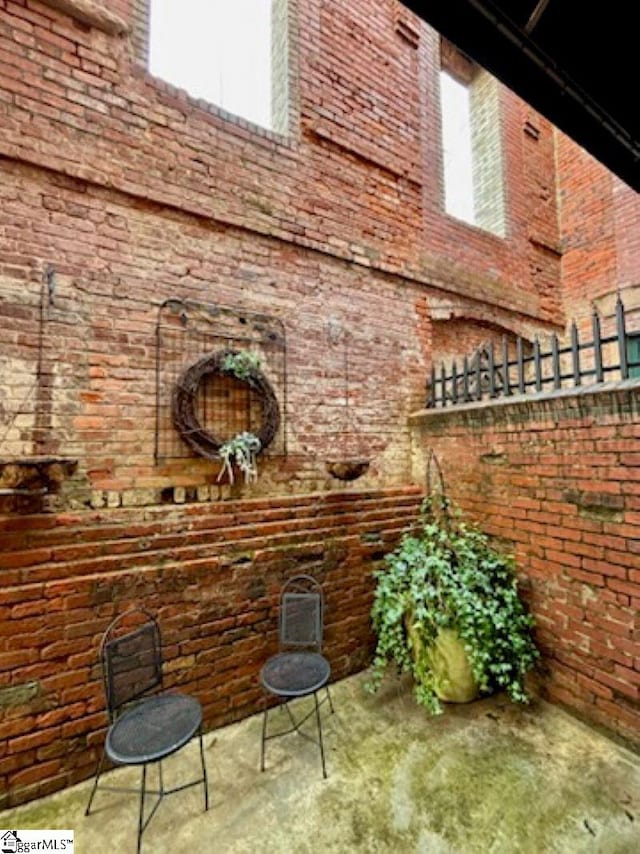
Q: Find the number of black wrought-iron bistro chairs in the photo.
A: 2